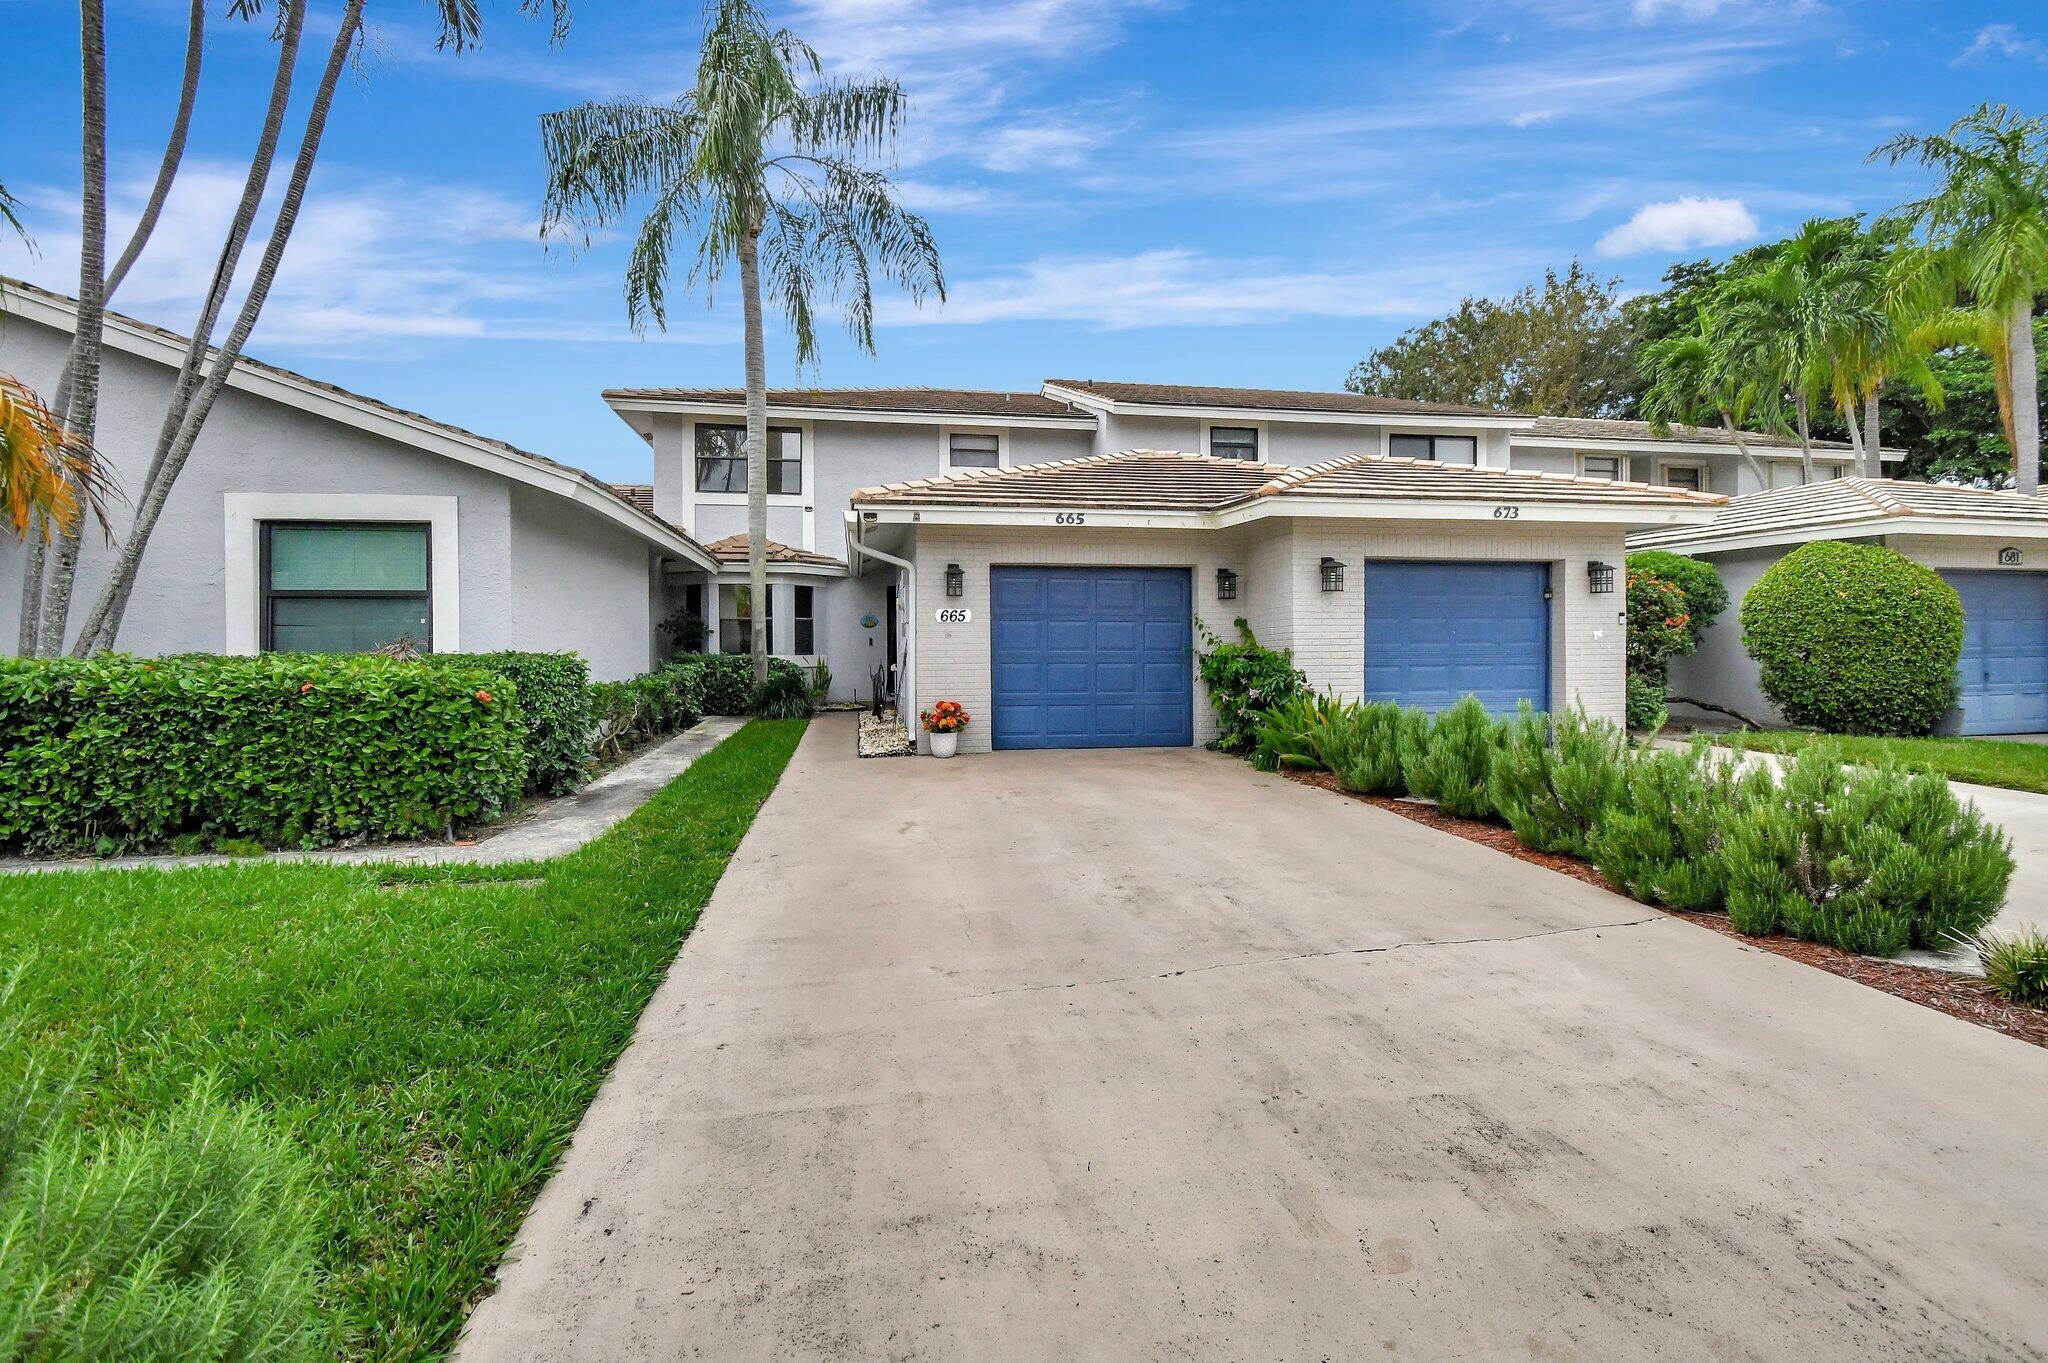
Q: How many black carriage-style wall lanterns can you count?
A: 4